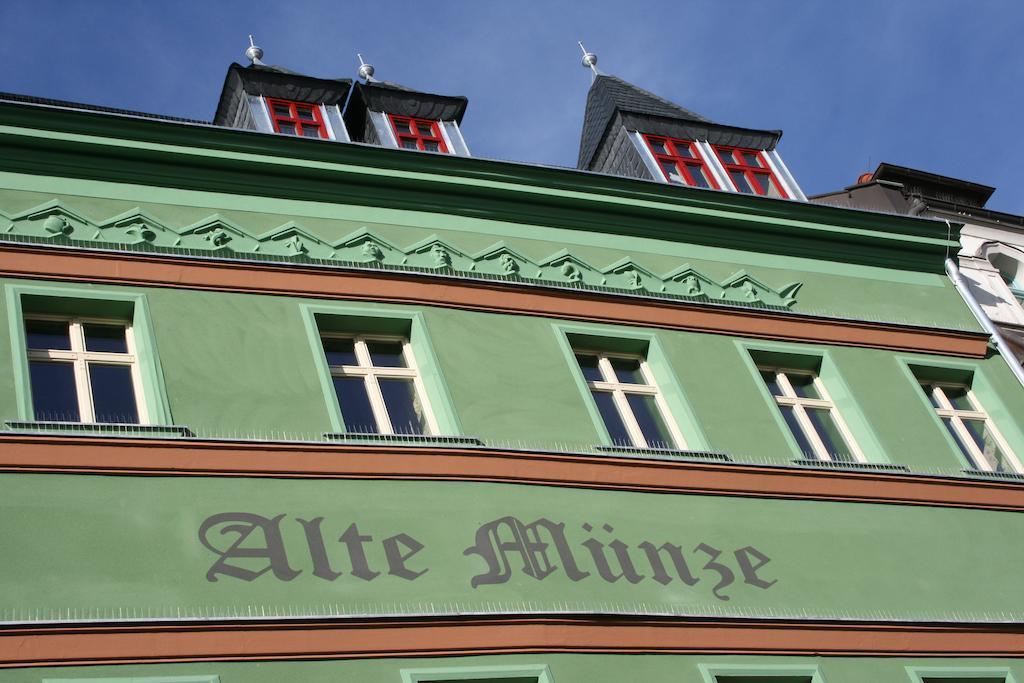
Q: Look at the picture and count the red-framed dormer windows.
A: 4